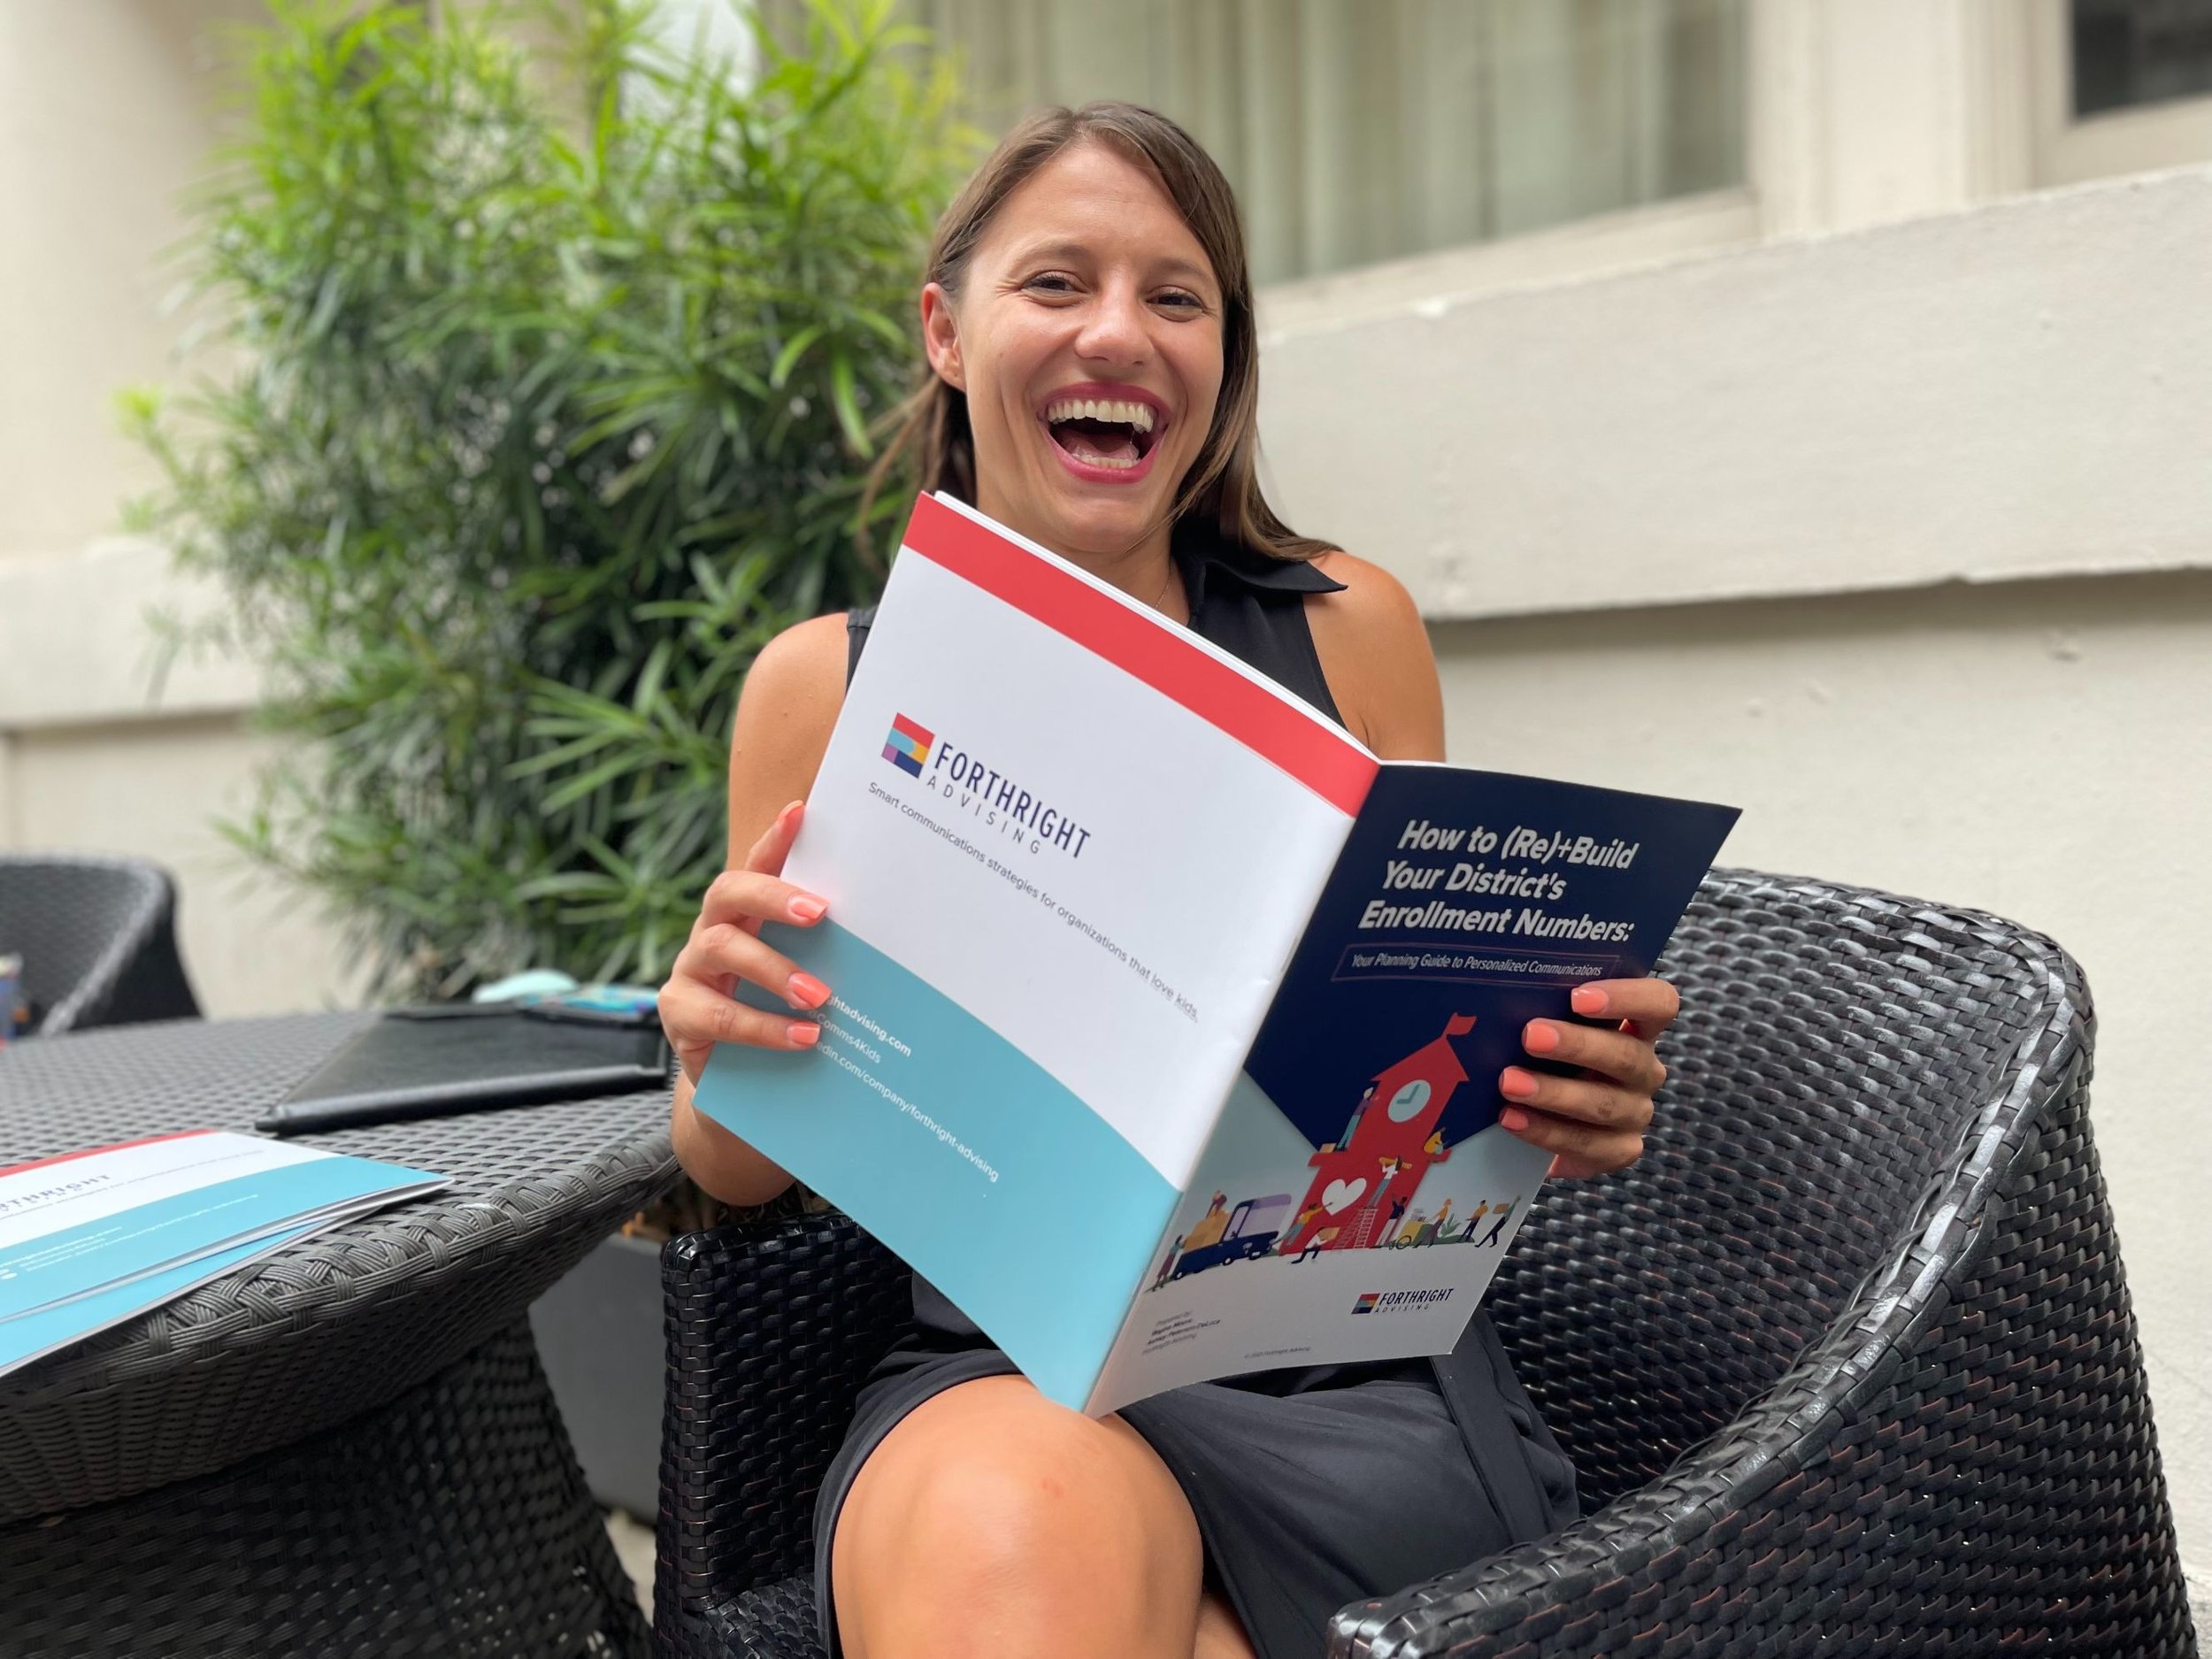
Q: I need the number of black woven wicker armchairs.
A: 2